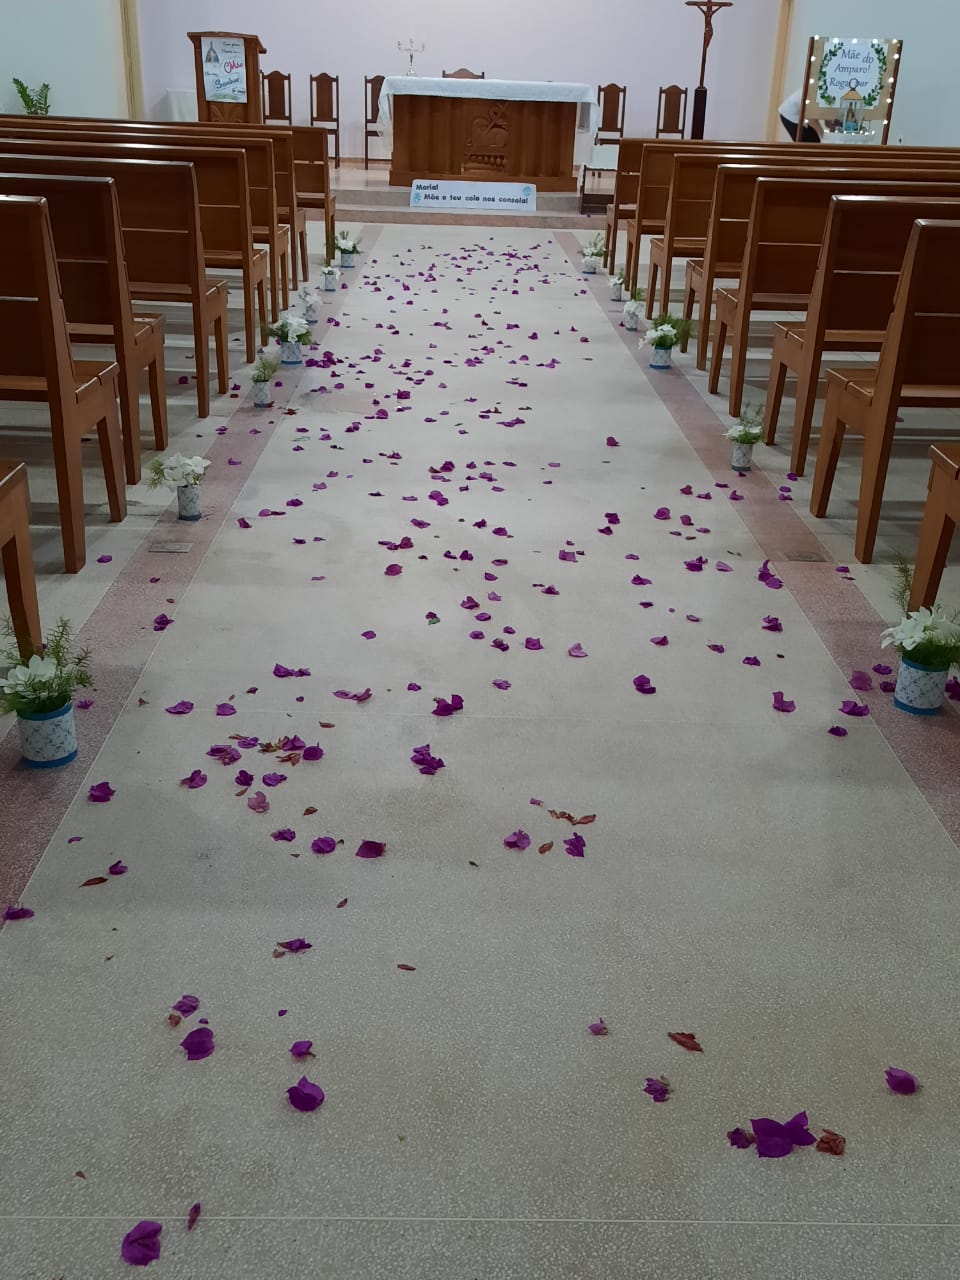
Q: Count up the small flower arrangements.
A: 13